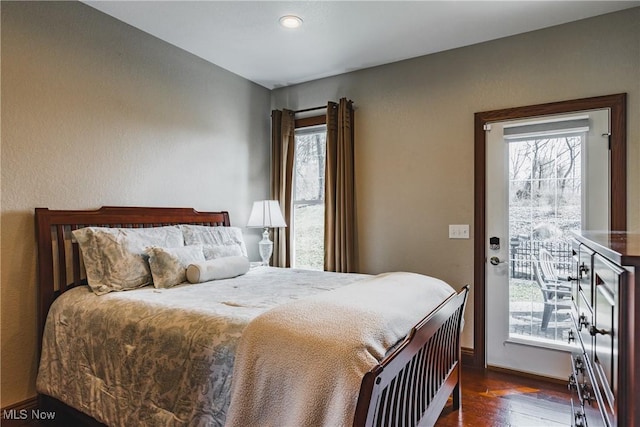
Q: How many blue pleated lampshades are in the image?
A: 0